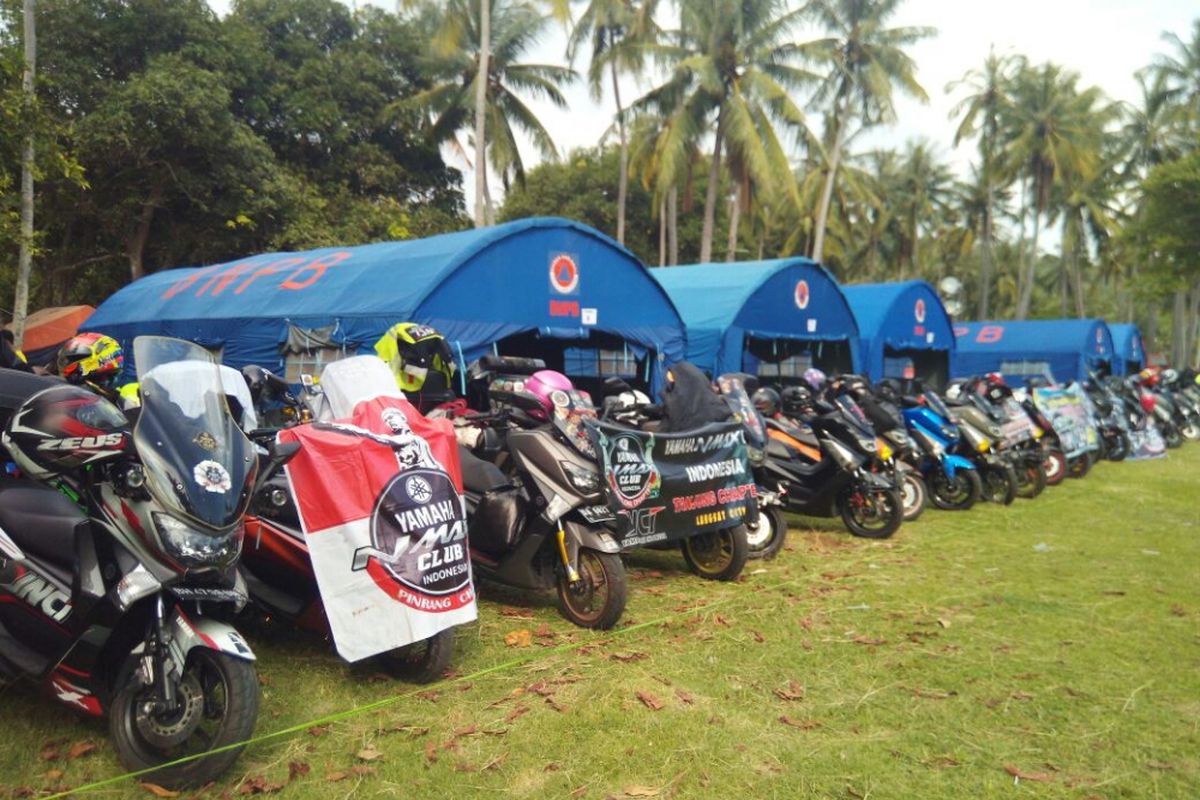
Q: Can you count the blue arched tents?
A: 5